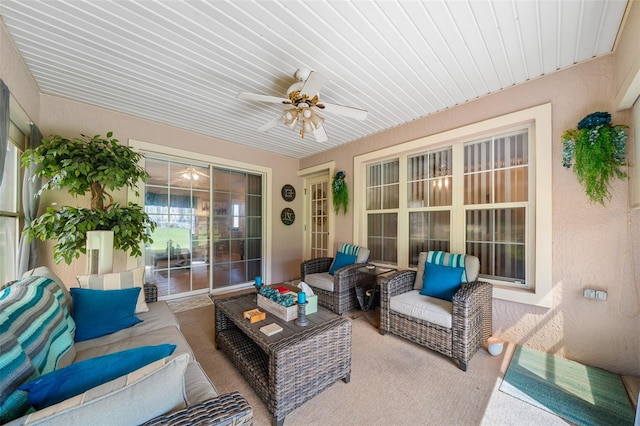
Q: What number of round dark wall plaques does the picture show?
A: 2